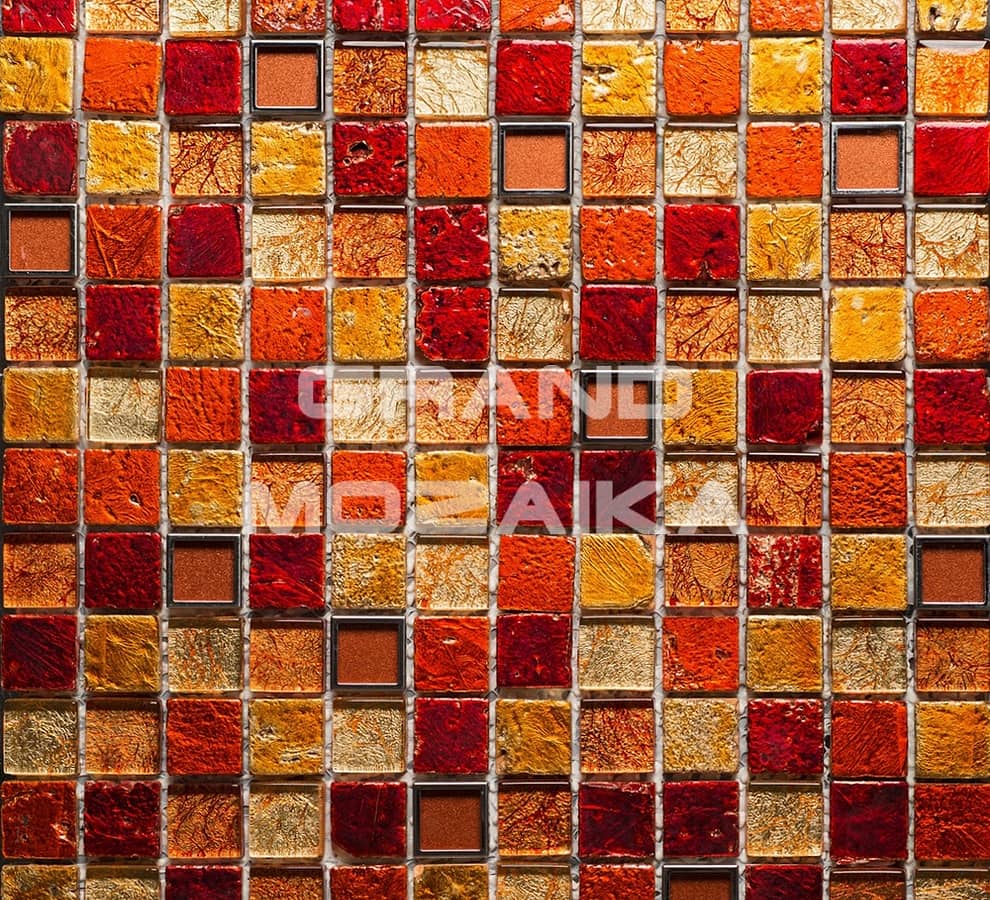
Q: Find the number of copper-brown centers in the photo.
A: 10